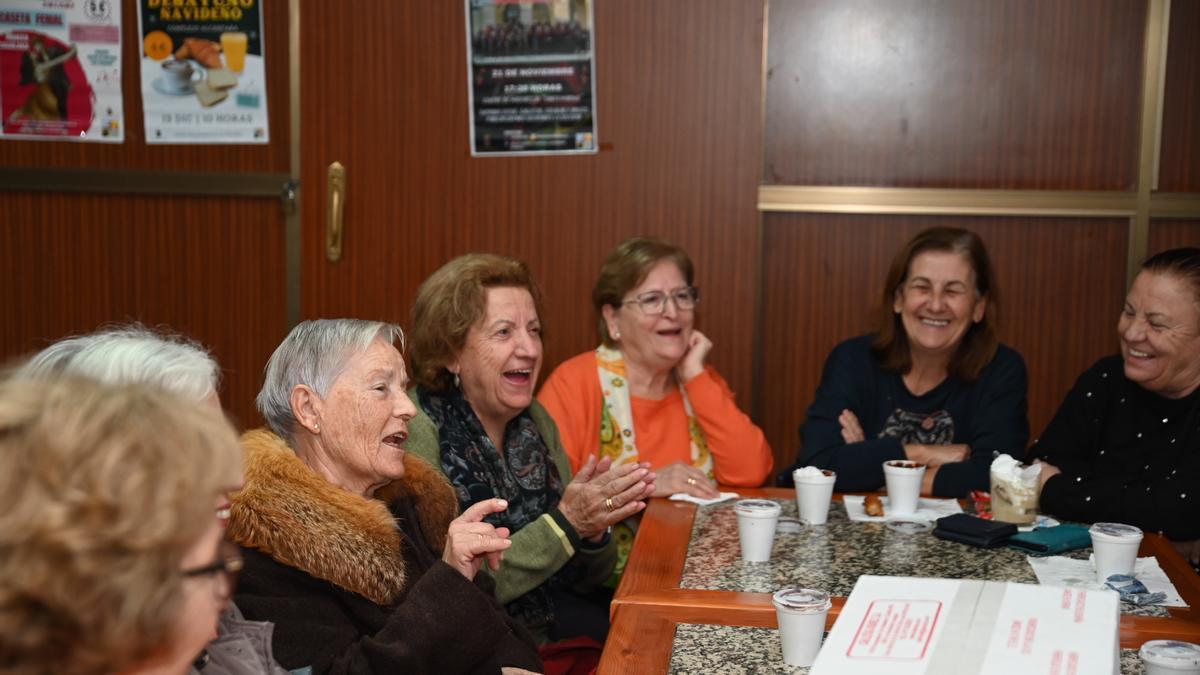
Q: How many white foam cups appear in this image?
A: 6